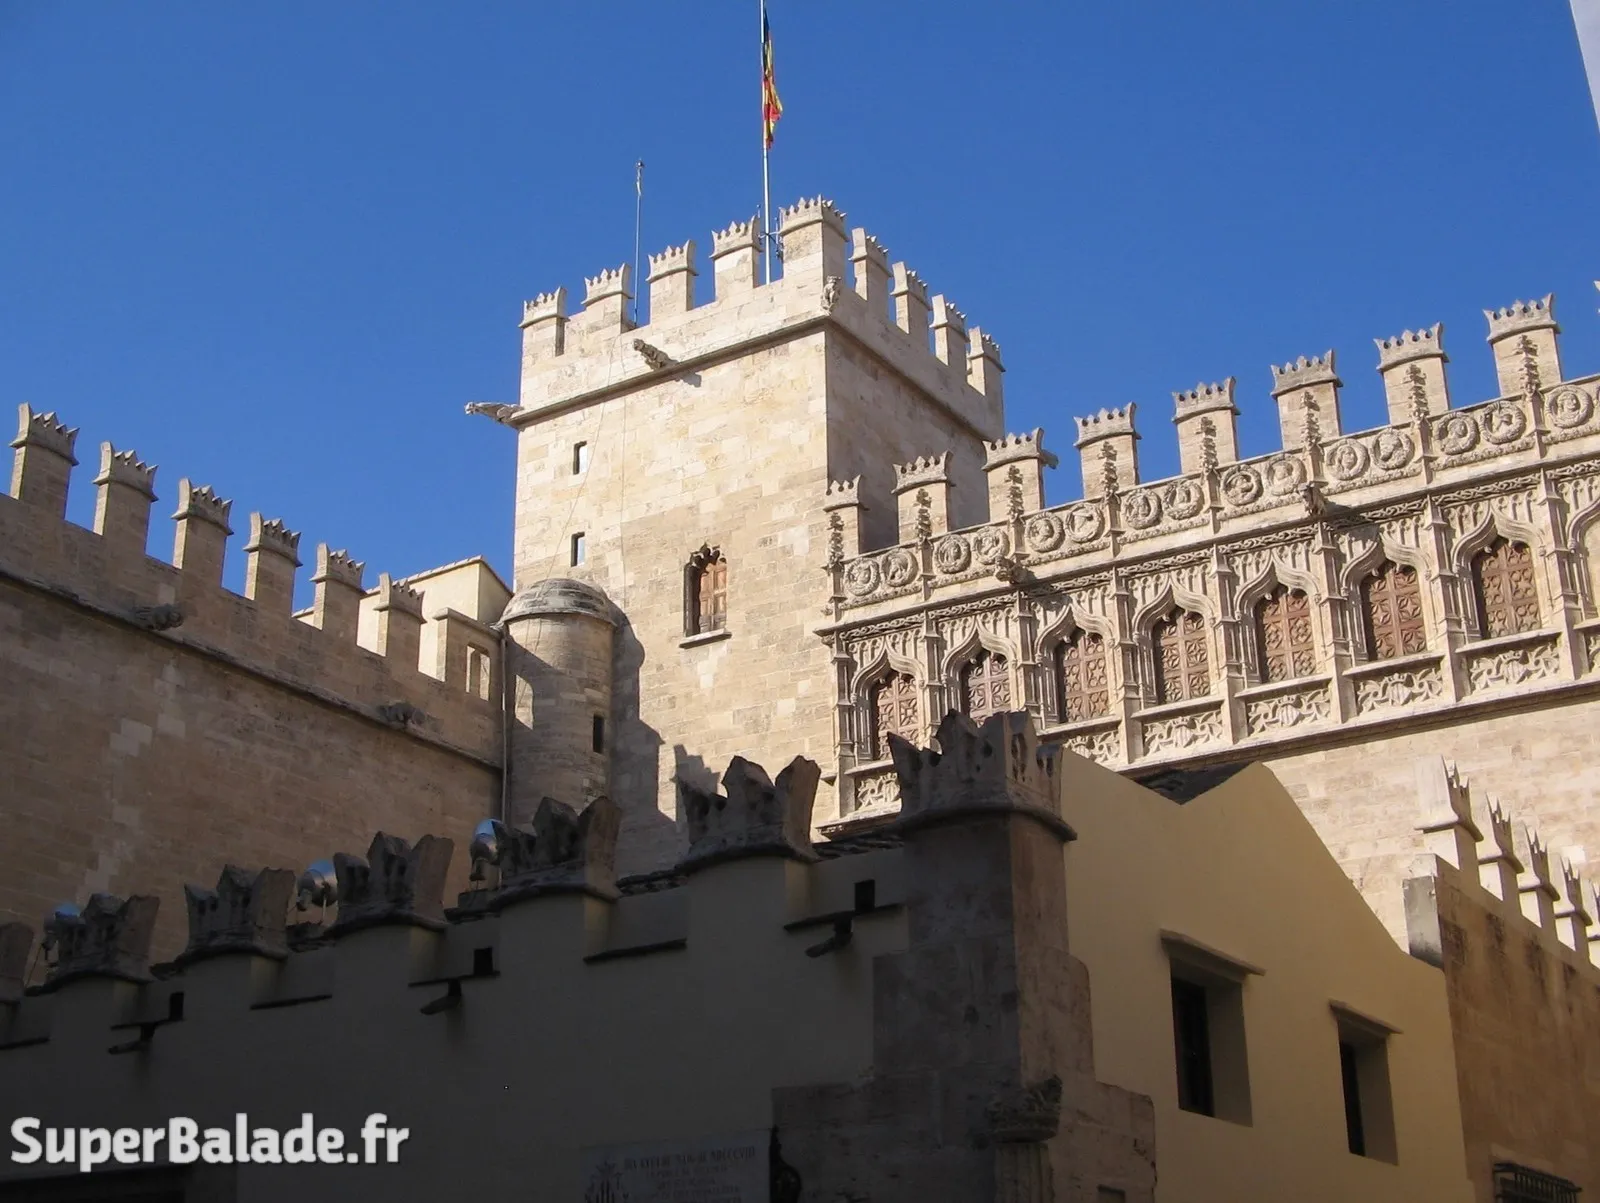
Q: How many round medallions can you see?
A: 15